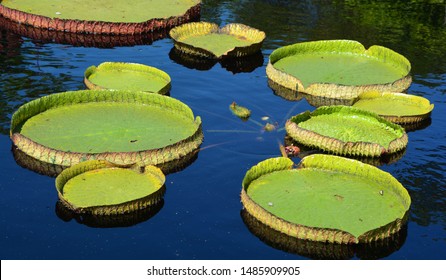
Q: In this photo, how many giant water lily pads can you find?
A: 9